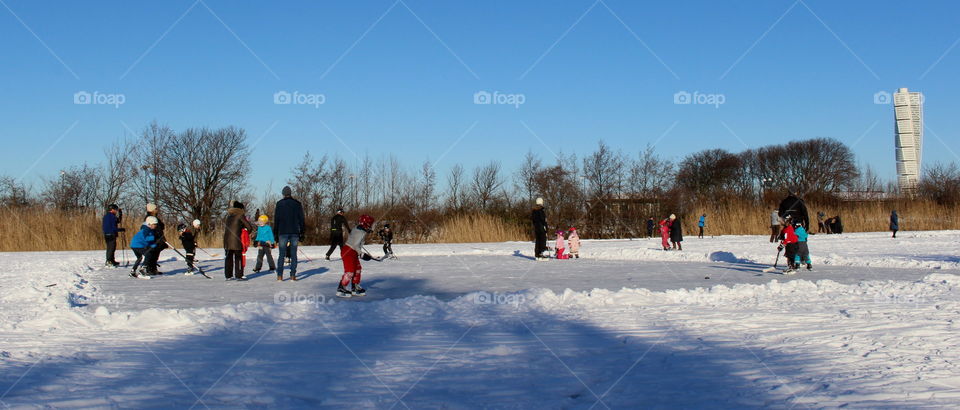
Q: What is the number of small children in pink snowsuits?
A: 2